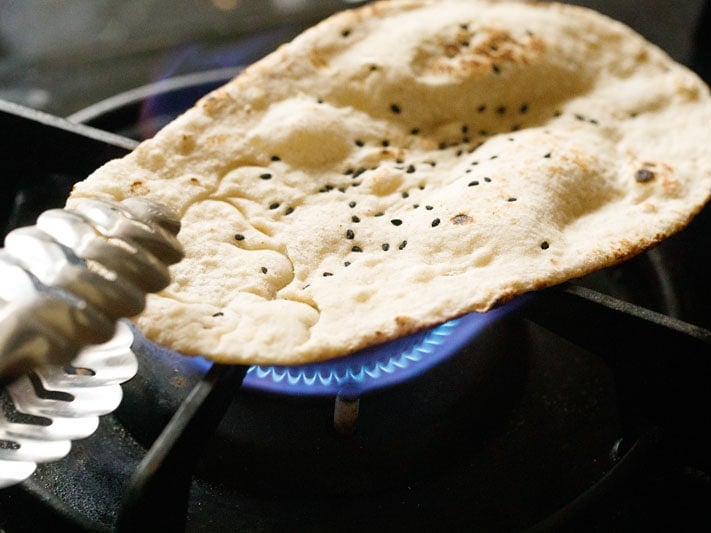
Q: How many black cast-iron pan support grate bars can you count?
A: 3